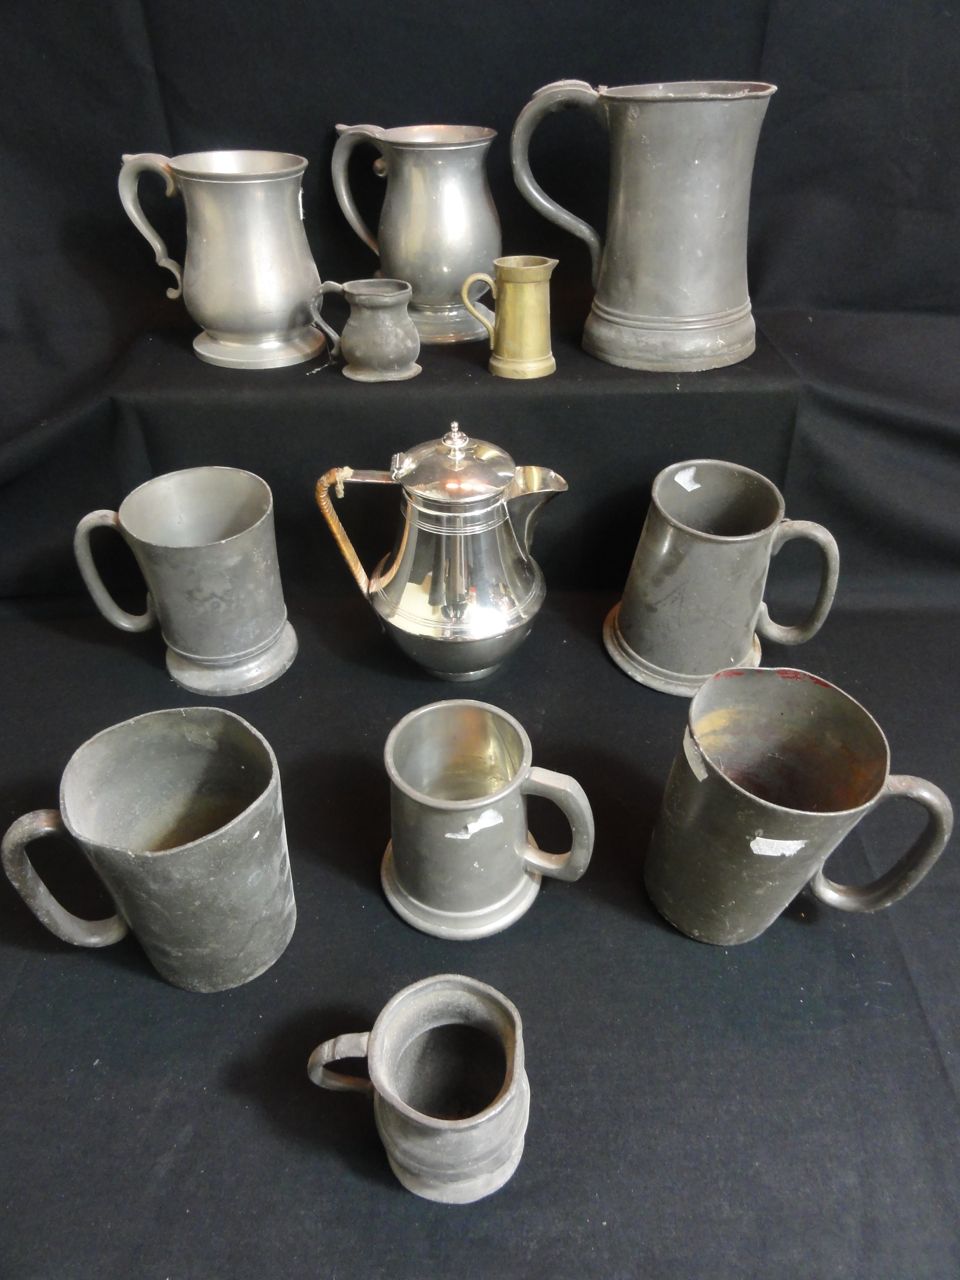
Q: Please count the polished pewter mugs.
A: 2